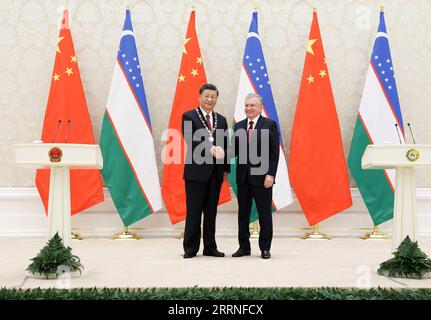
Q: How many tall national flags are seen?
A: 6